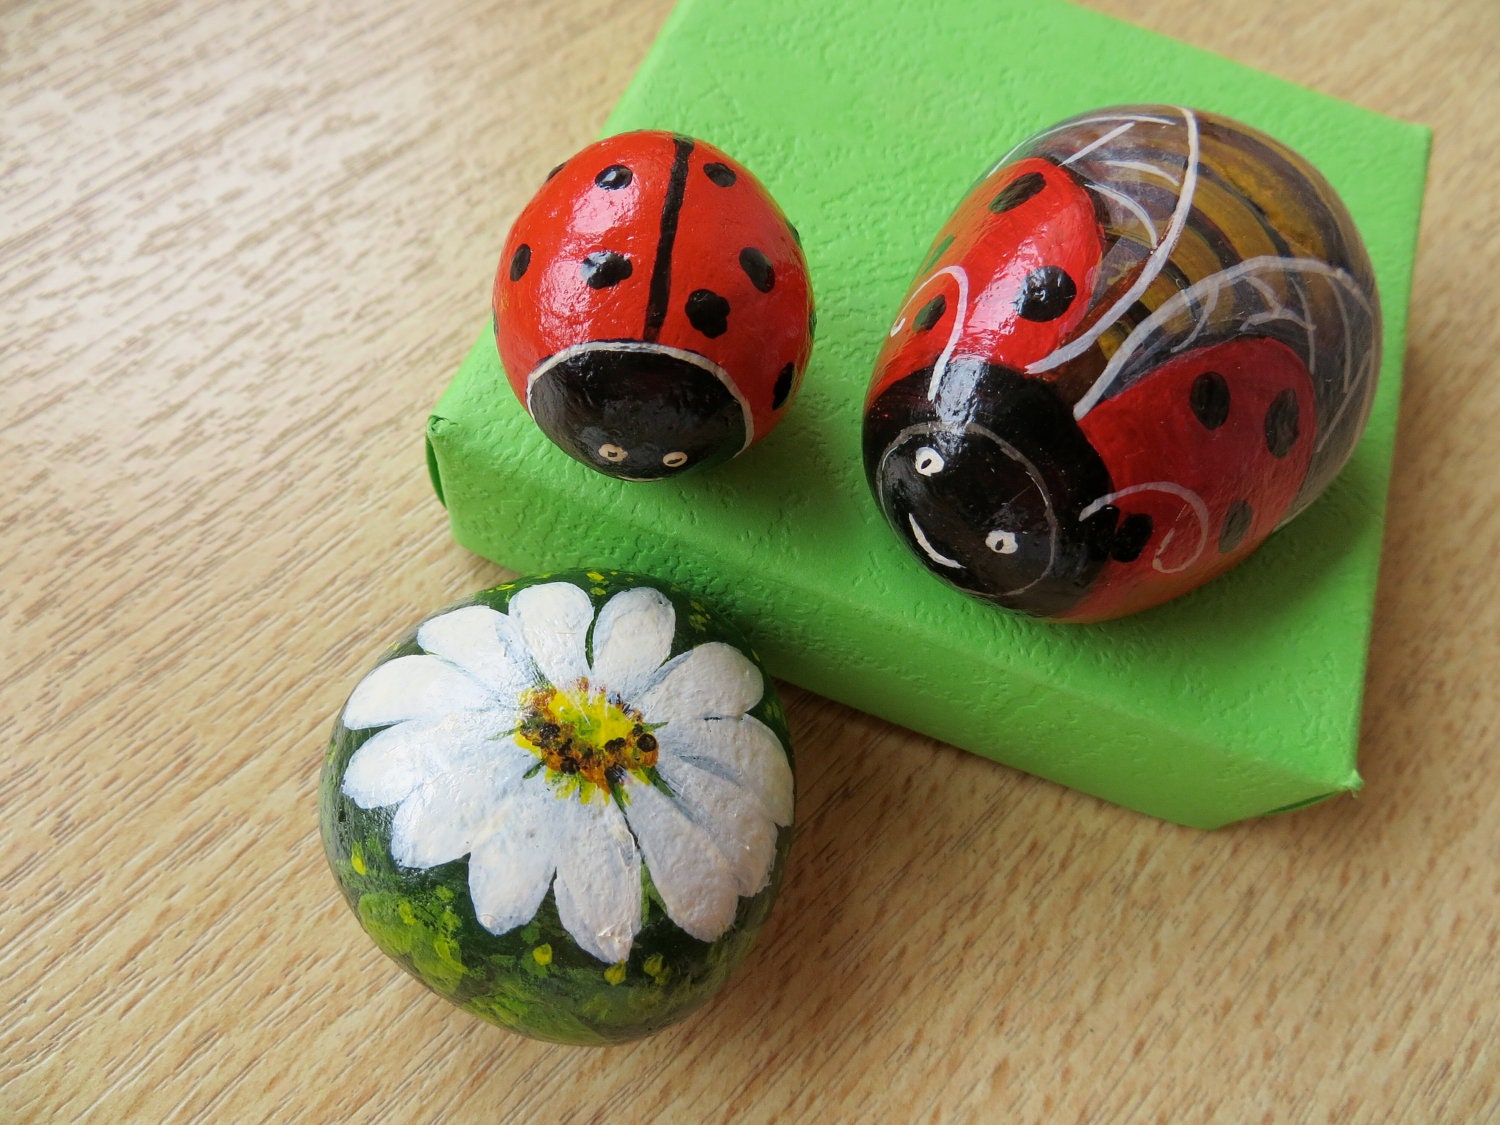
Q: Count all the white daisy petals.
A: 12